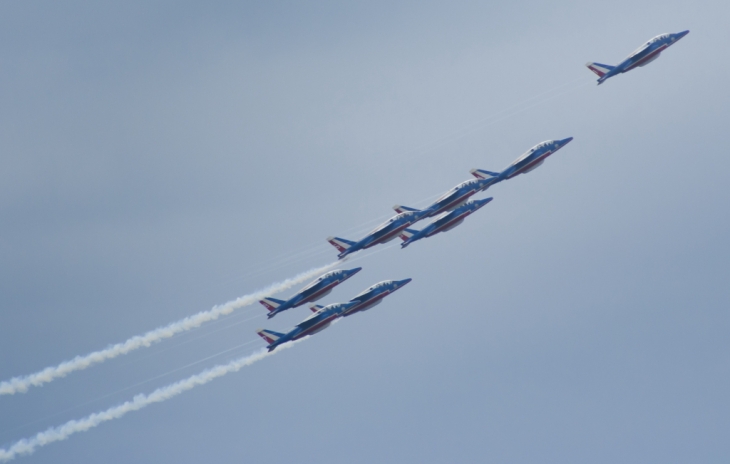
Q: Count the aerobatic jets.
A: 8